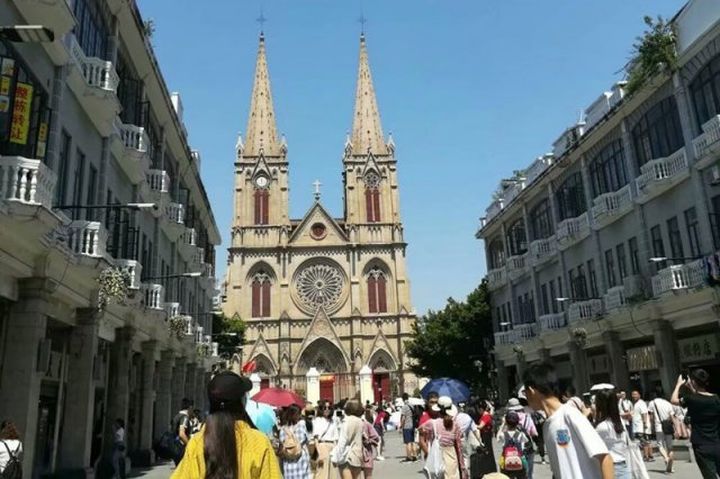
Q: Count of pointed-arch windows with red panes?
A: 4